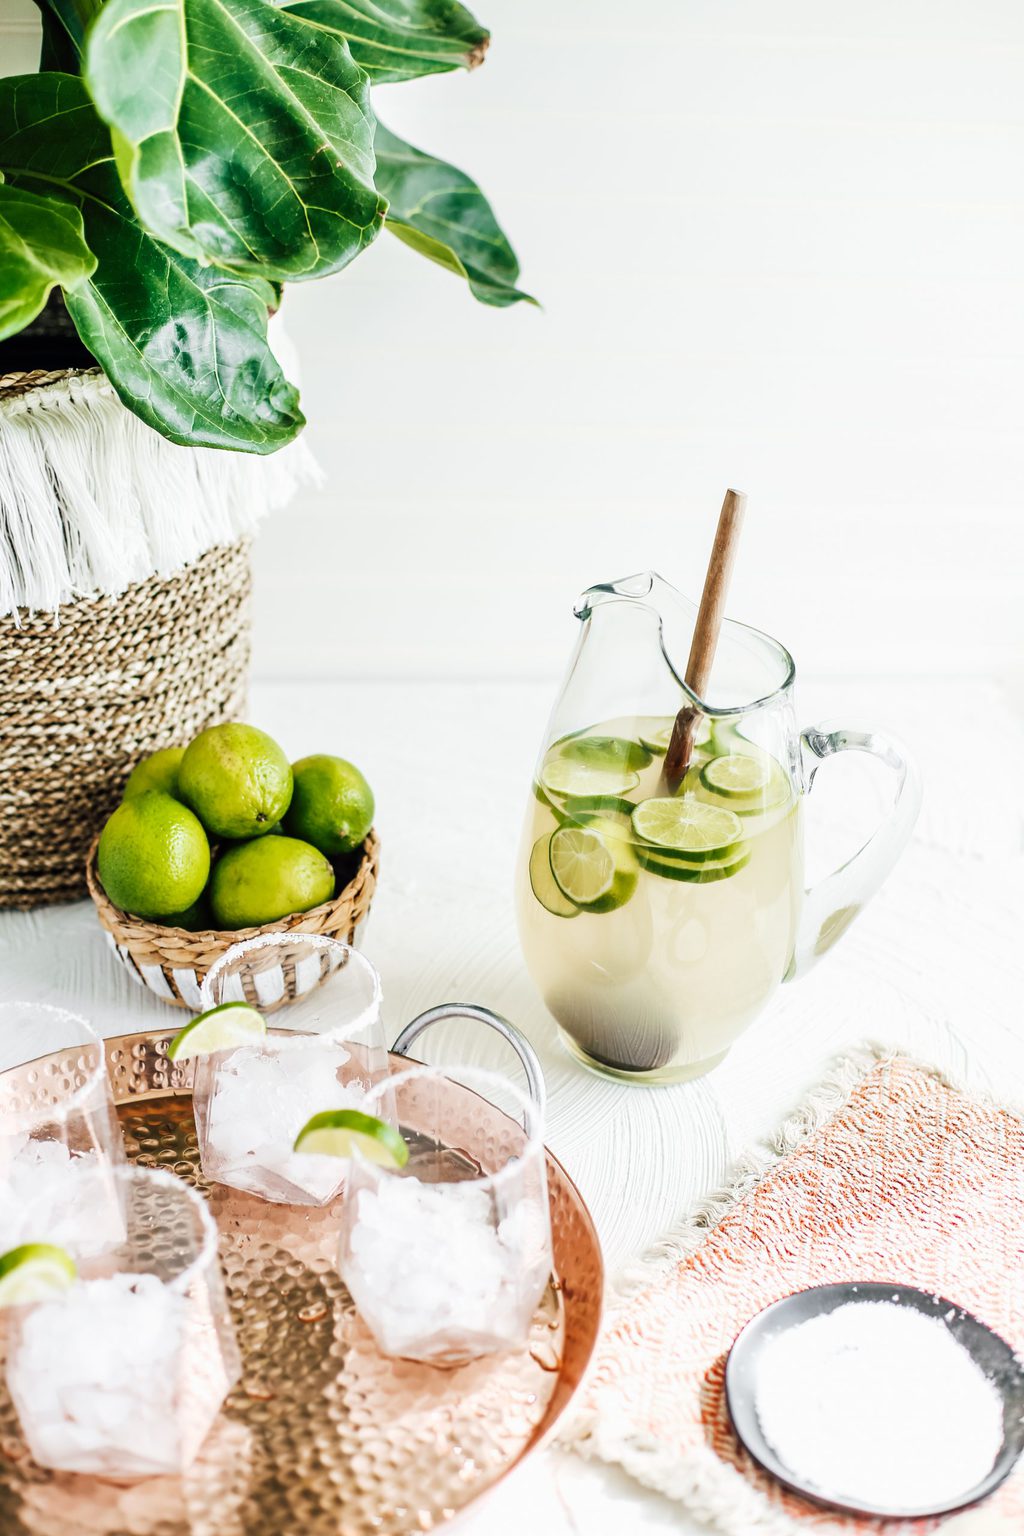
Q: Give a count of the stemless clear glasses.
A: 4